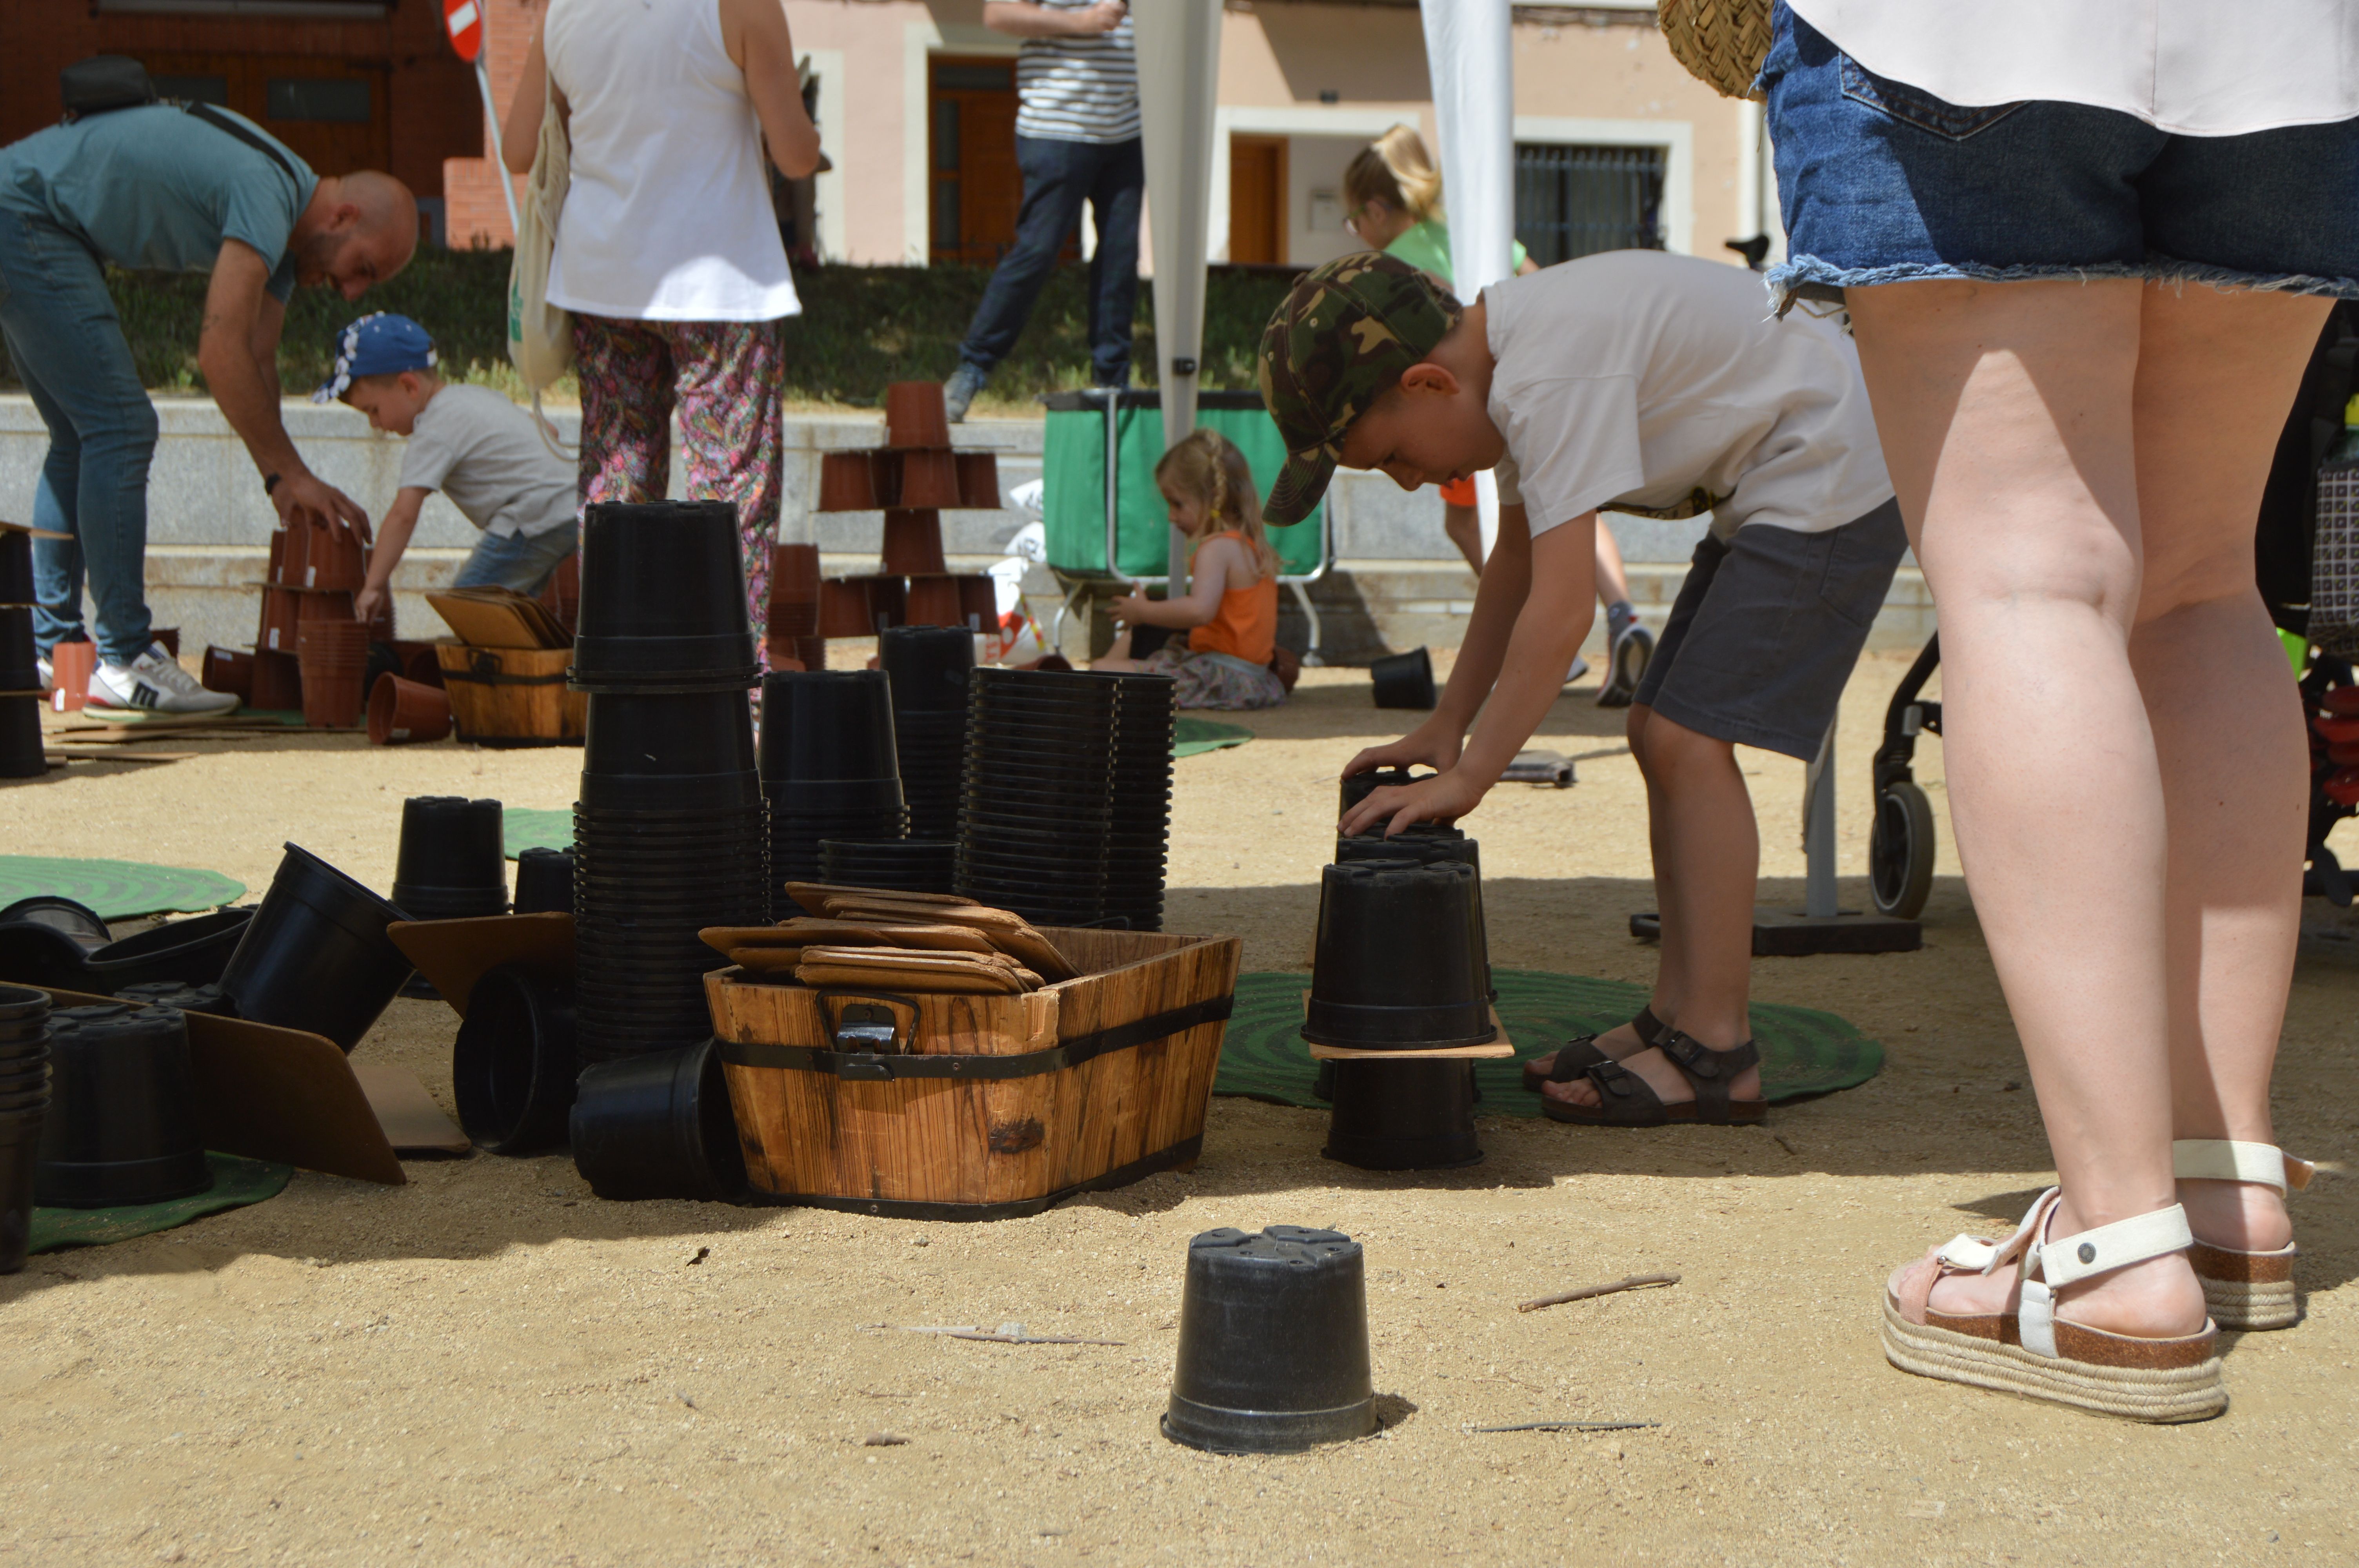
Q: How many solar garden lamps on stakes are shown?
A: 0